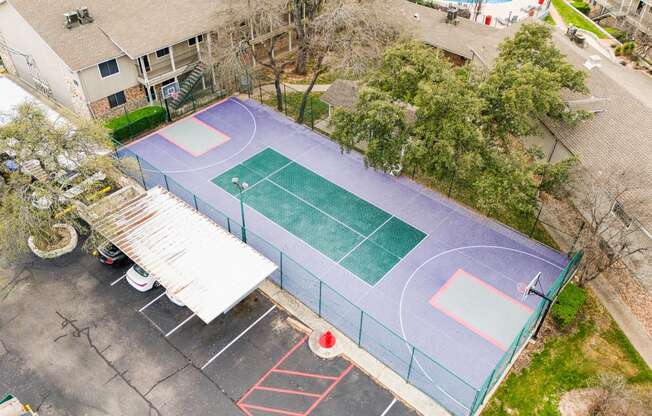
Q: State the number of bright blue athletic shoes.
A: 0